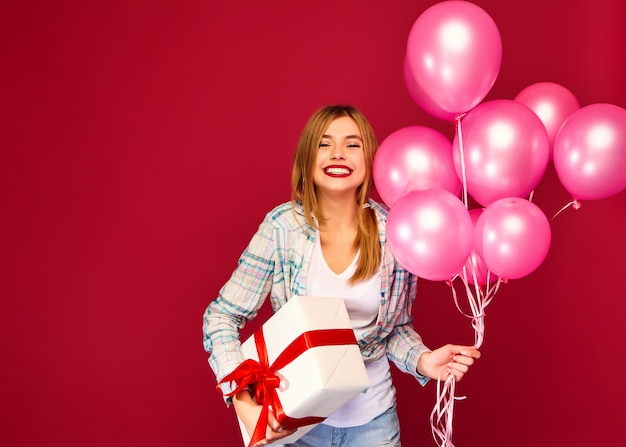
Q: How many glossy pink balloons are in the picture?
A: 9